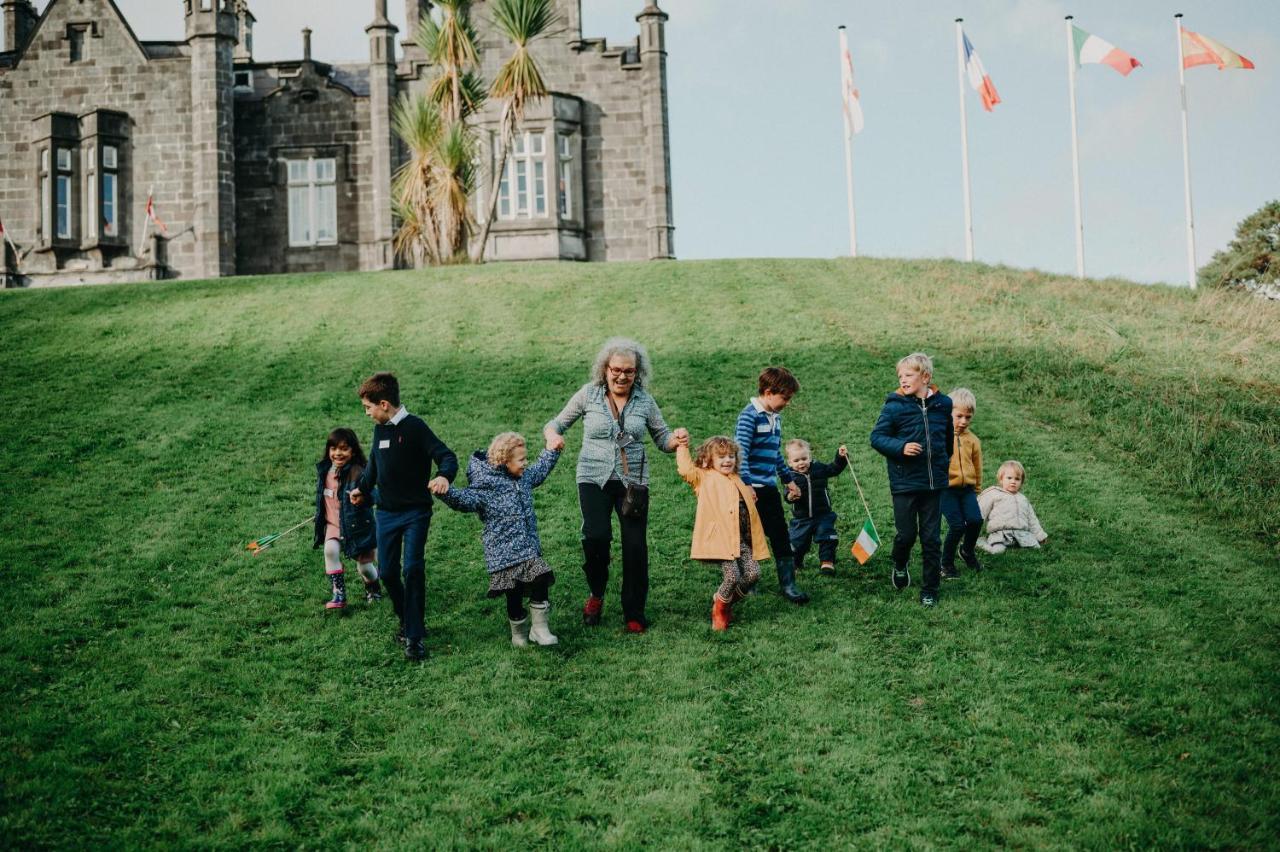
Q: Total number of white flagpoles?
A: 4